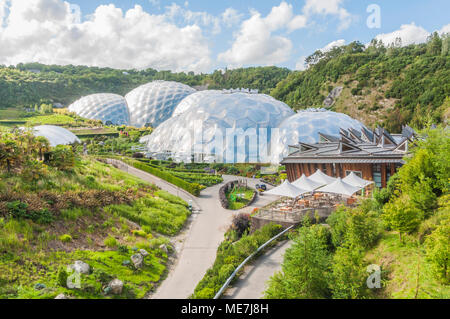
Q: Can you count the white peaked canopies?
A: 5